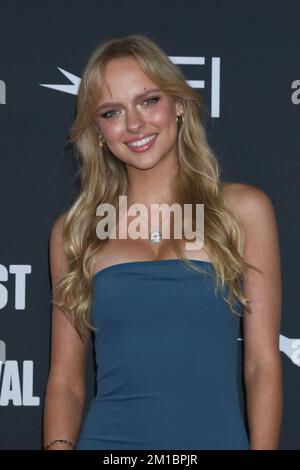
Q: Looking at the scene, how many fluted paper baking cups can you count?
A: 0